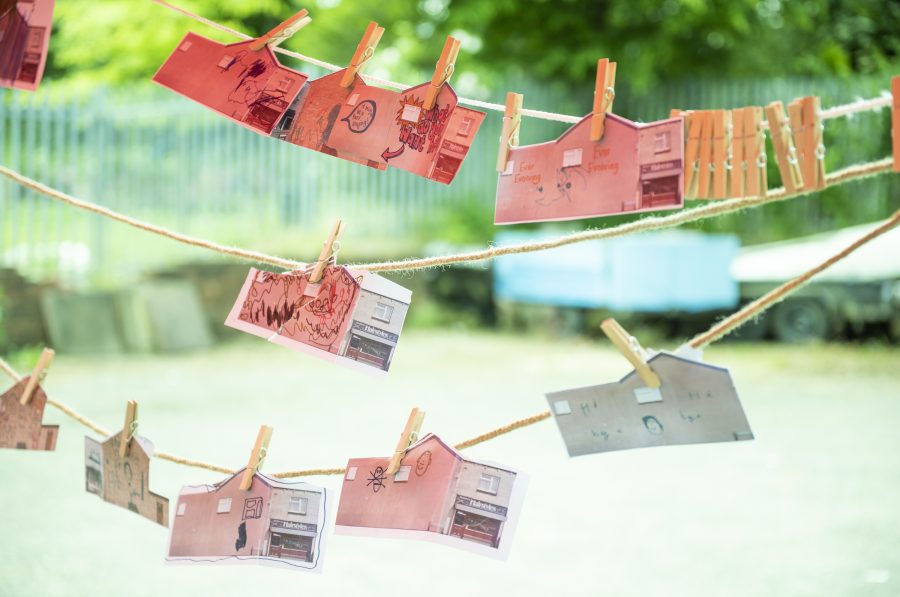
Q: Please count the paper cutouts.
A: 11